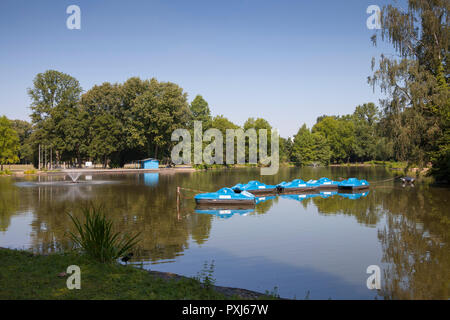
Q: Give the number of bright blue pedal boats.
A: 5